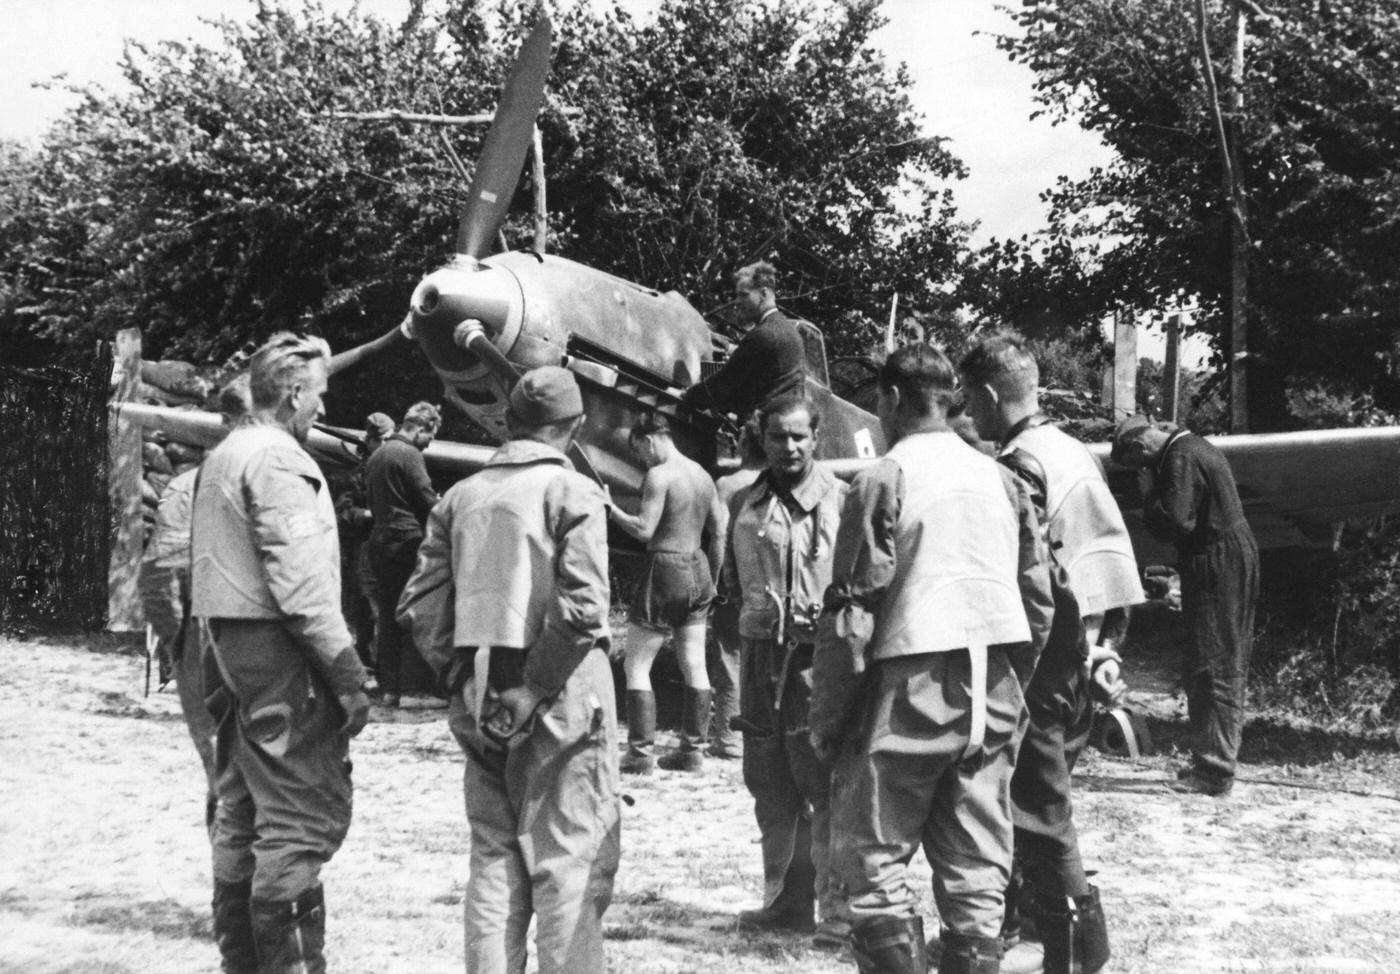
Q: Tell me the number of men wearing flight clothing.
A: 6